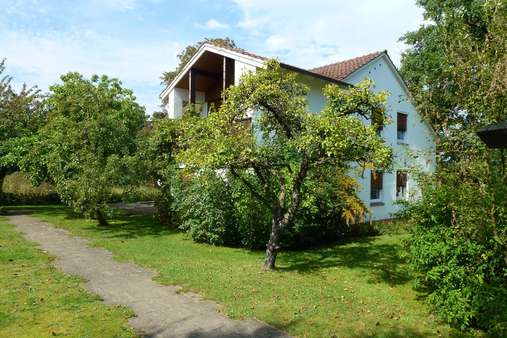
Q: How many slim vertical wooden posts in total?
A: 2